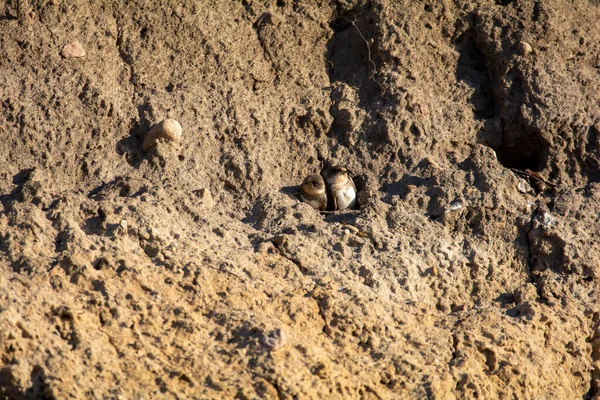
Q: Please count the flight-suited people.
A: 0